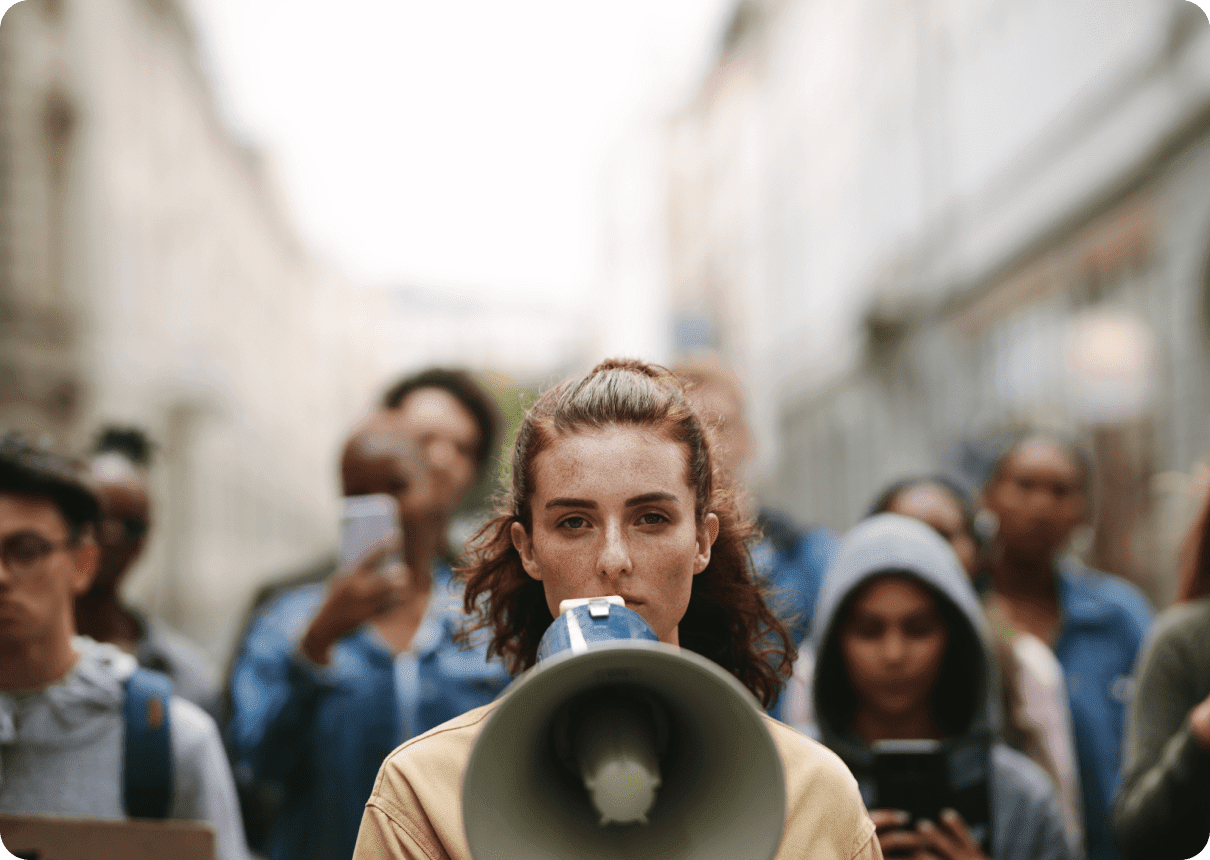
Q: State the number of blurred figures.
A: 9